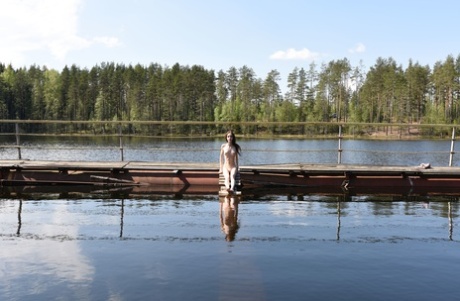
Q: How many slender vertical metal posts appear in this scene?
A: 4